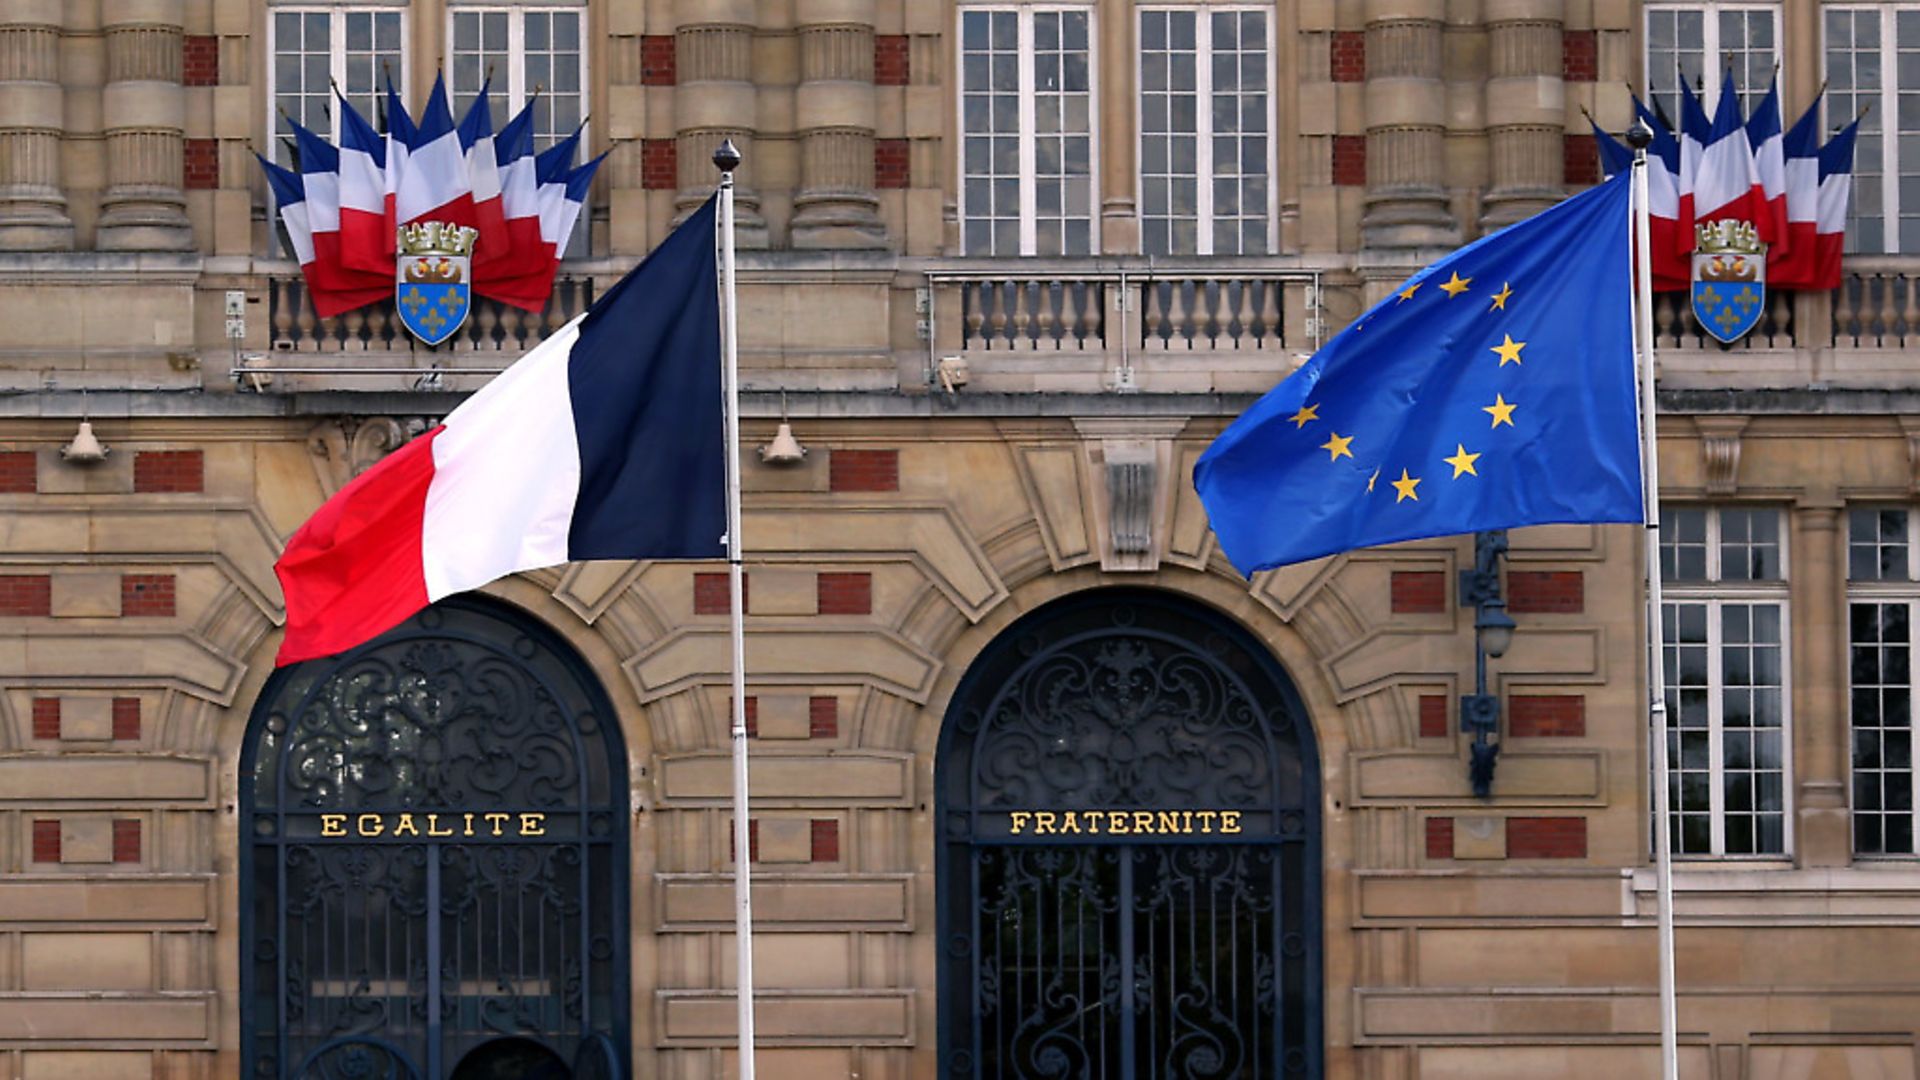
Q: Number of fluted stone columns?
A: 6